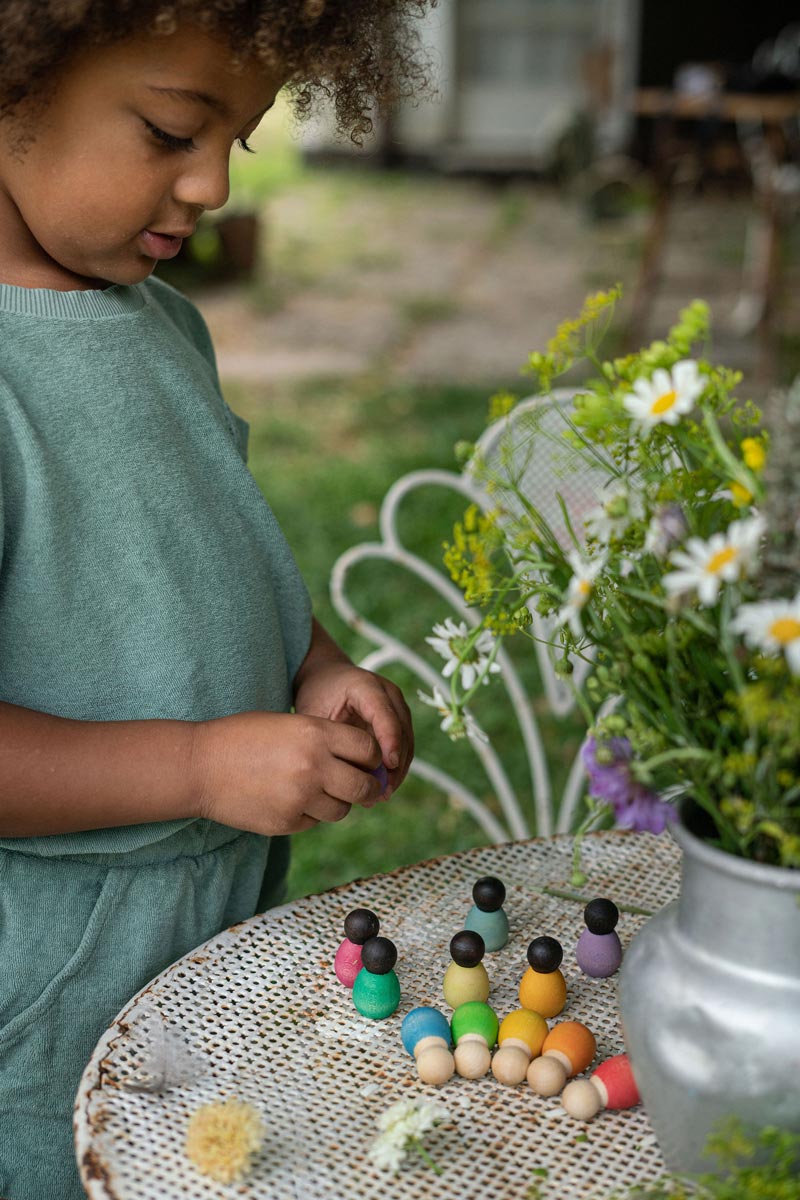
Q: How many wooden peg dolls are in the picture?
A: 11